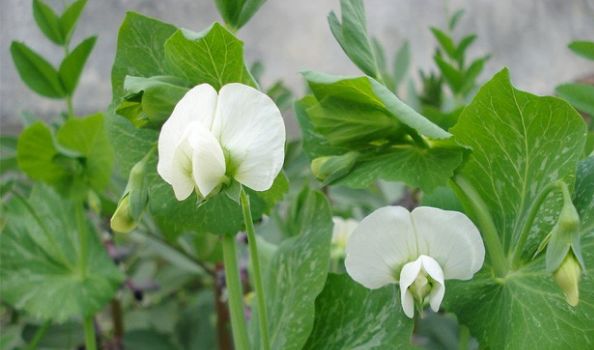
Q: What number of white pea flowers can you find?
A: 2